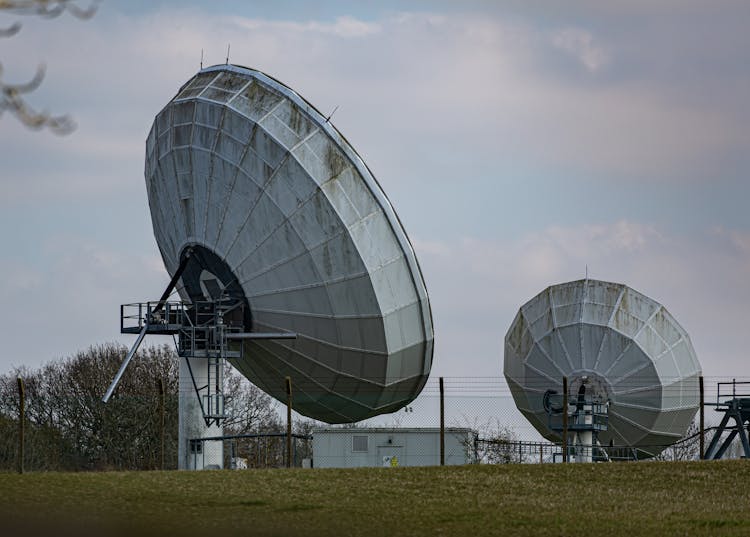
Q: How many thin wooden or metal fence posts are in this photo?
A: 6